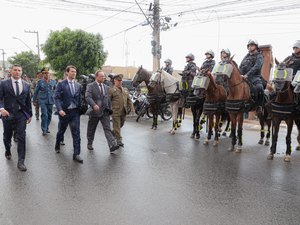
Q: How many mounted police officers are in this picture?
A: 6